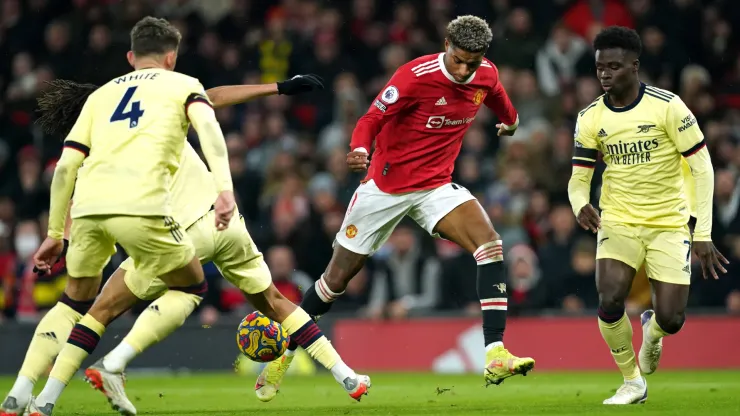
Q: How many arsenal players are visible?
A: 3